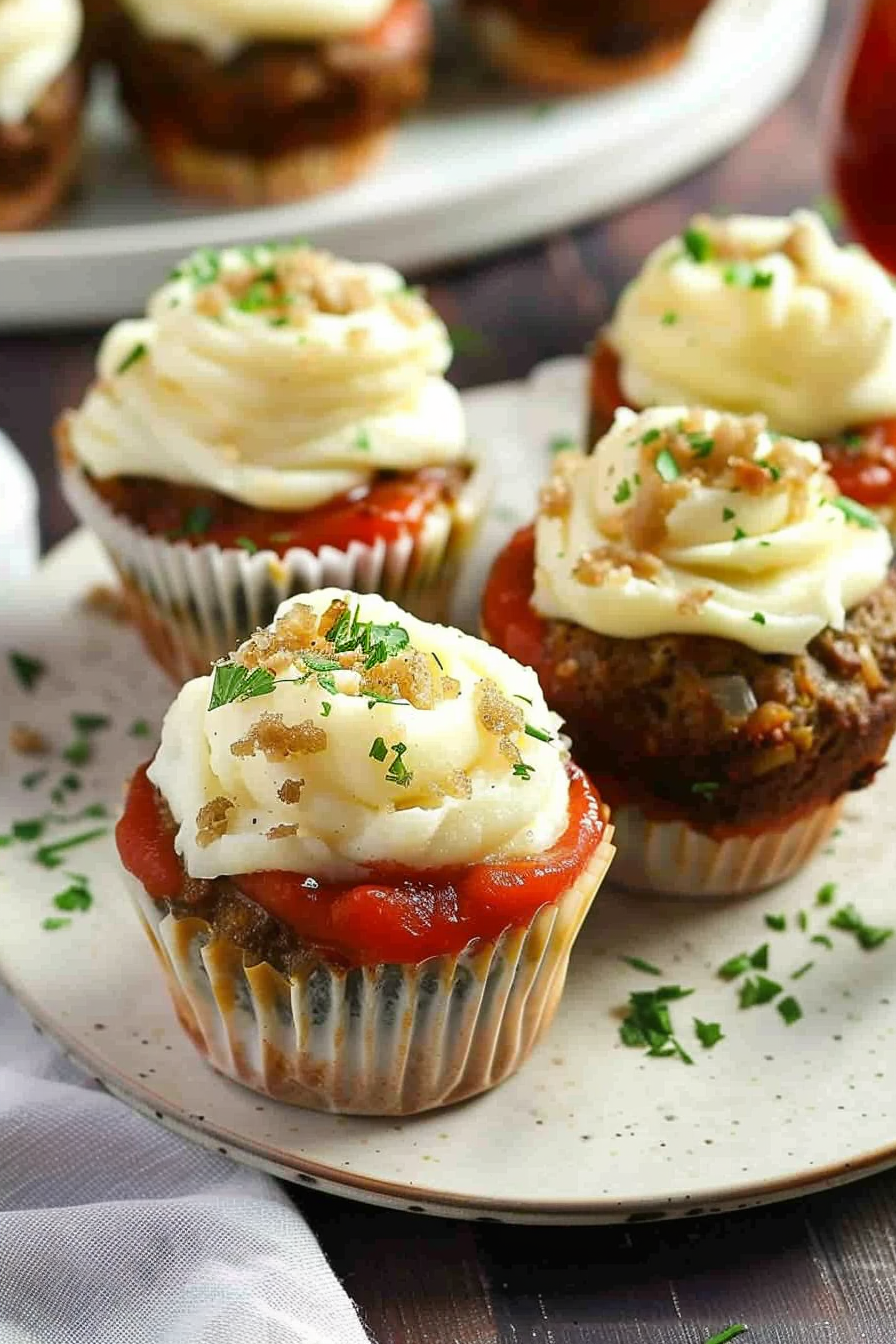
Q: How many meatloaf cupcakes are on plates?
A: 7